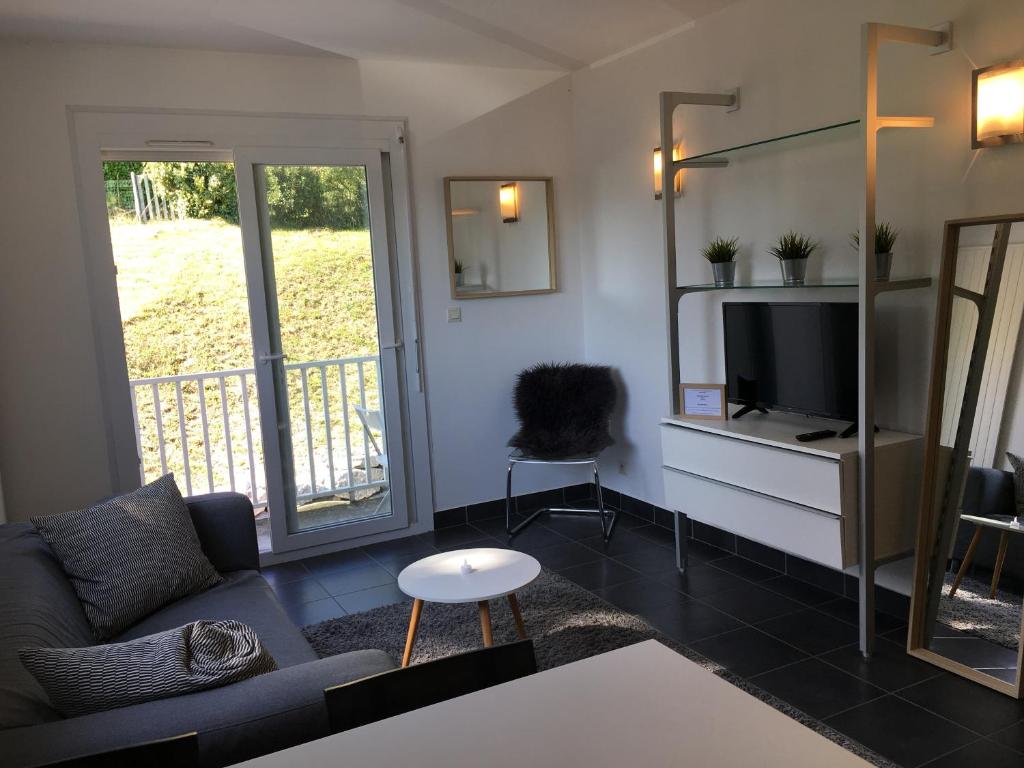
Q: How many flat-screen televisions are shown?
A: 1